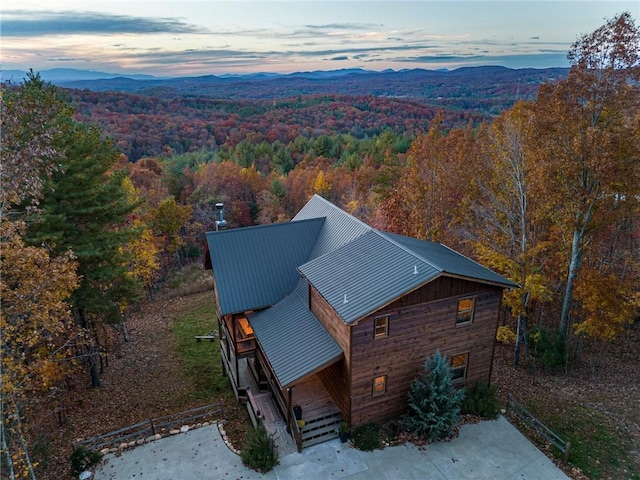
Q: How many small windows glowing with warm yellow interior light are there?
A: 4